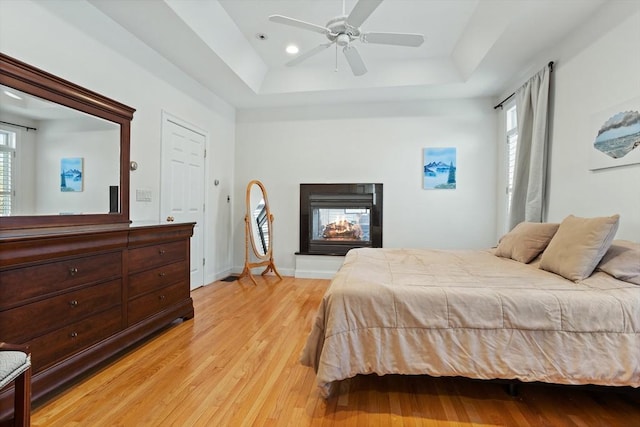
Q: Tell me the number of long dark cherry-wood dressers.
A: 1